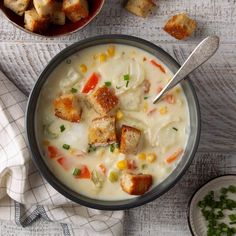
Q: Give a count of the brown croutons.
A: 12